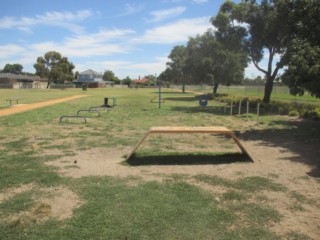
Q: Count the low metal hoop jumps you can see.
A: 3